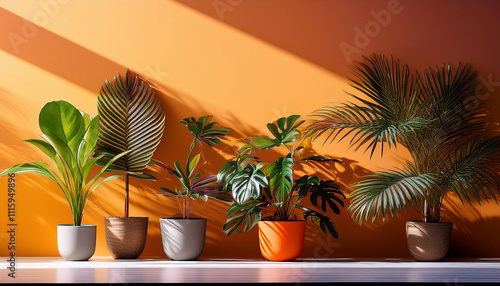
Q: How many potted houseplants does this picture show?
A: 5